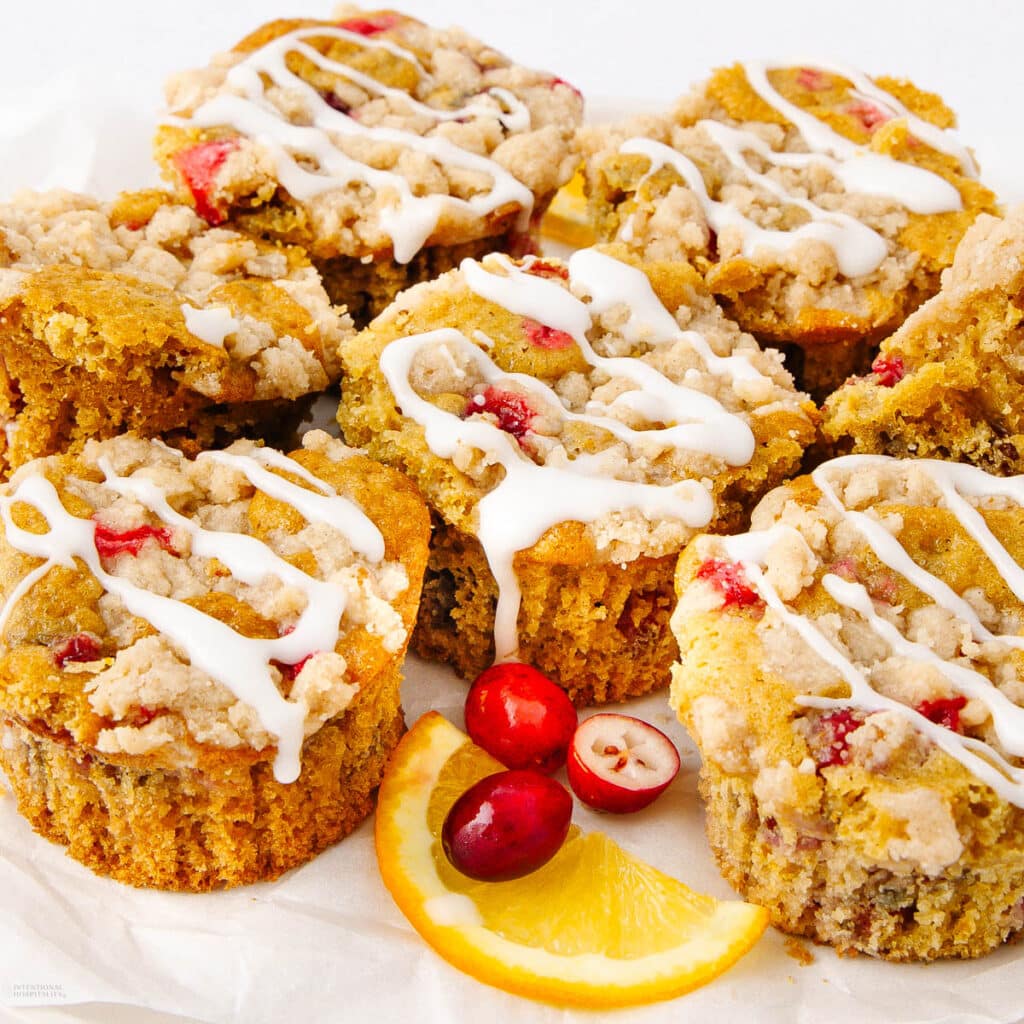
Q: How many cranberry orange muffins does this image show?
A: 7